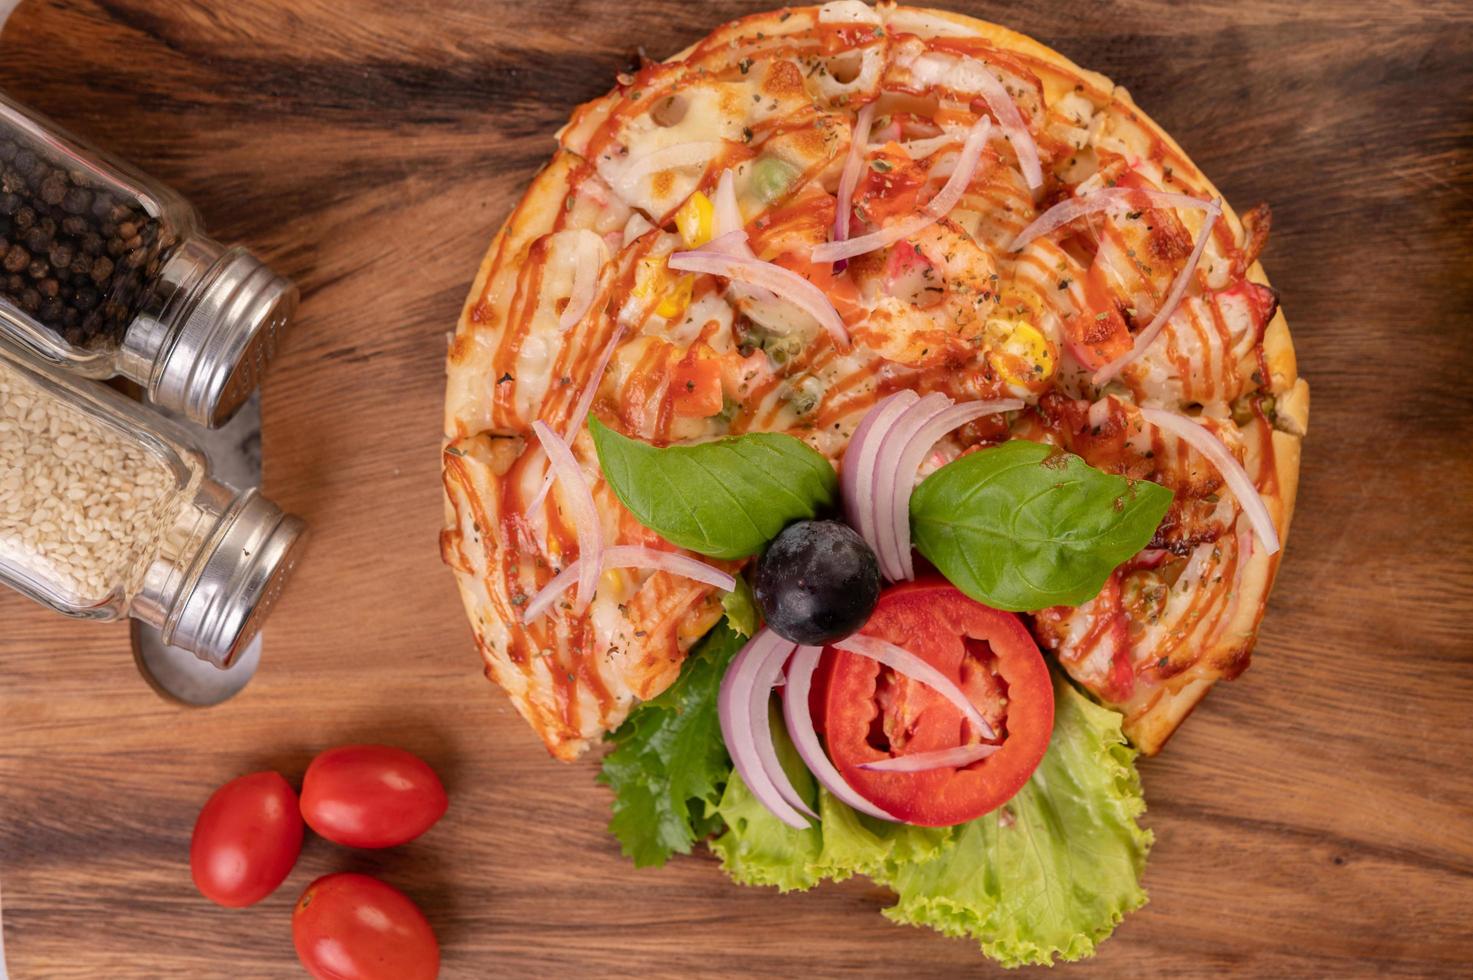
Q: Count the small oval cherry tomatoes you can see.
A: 3